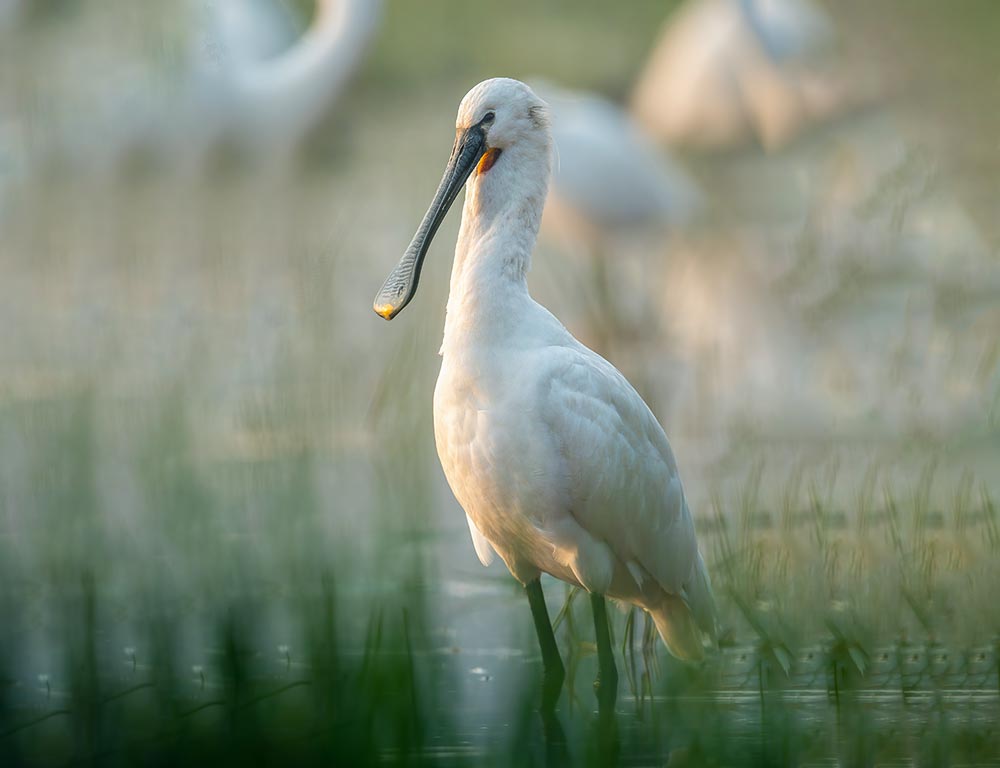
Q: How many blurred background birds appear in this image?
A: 3